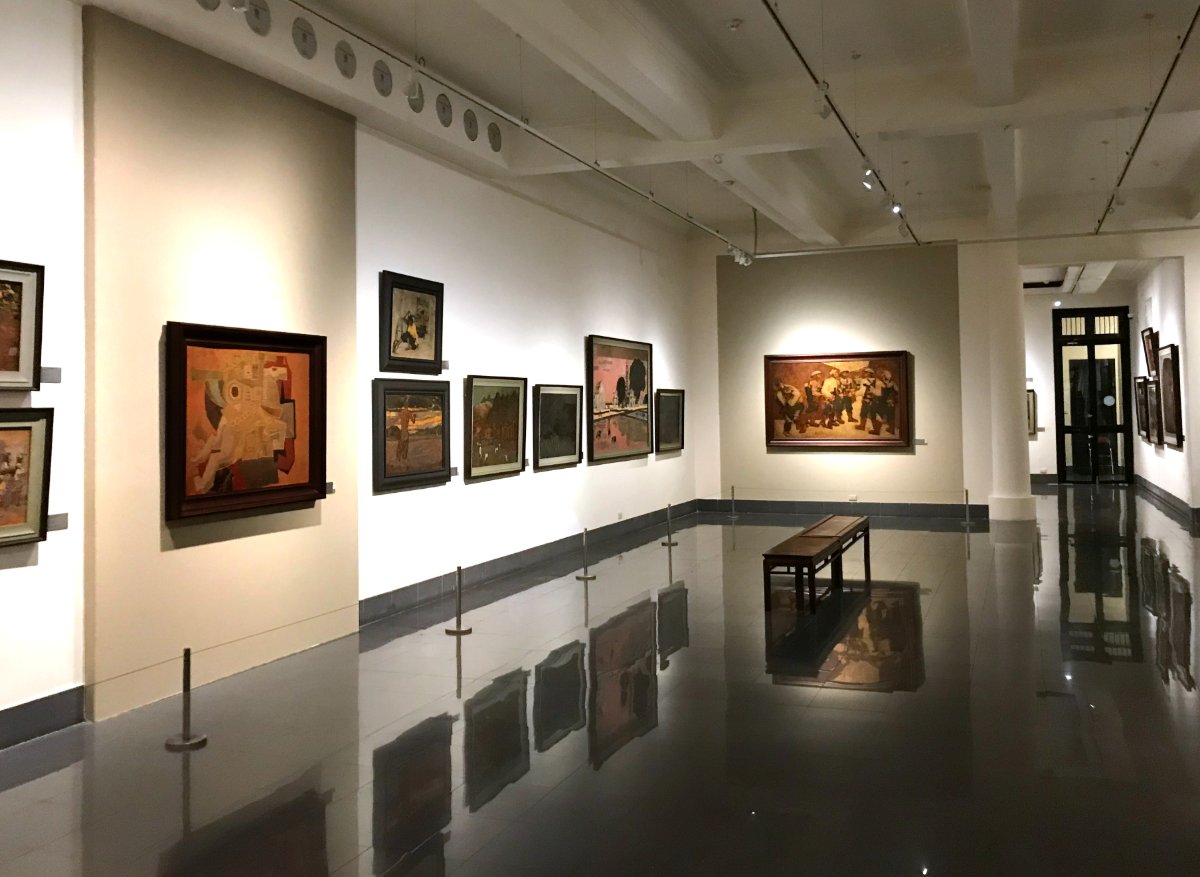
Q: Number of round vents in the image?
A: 9